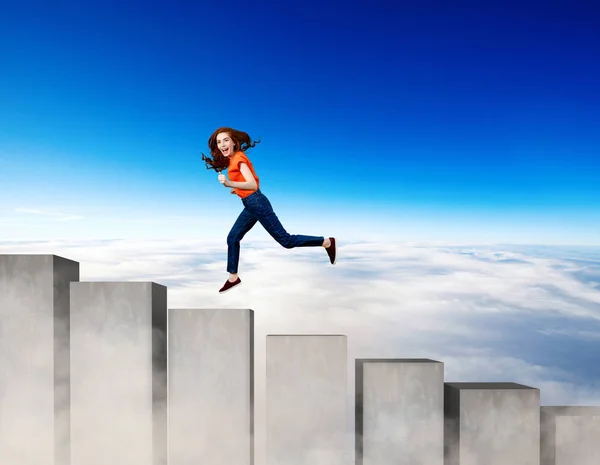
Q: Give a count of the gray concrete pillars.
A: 7